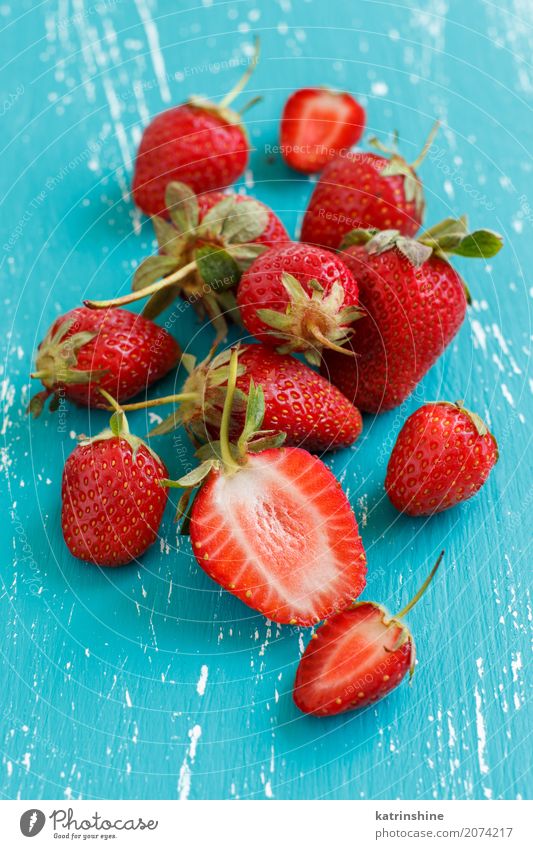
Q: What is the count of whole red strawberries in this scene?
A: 9